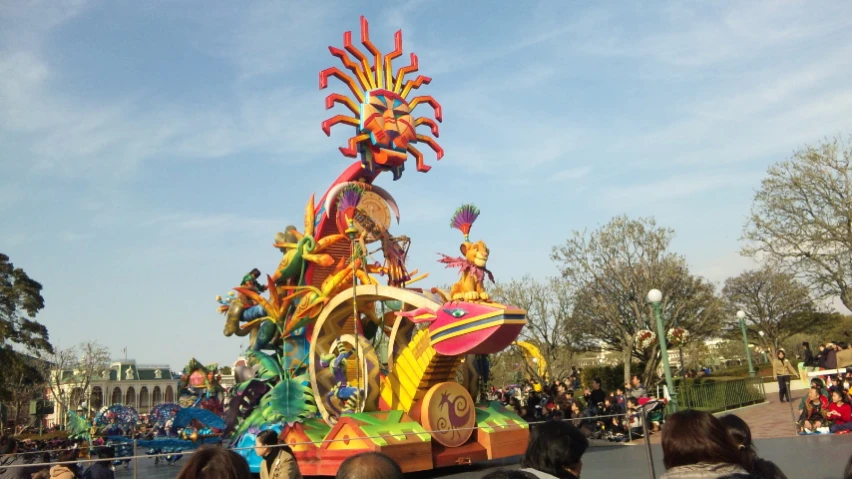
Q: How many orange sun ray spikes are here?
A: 14